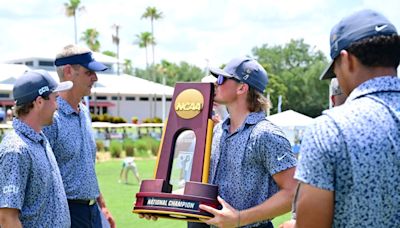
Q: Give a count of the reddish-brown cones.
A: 0